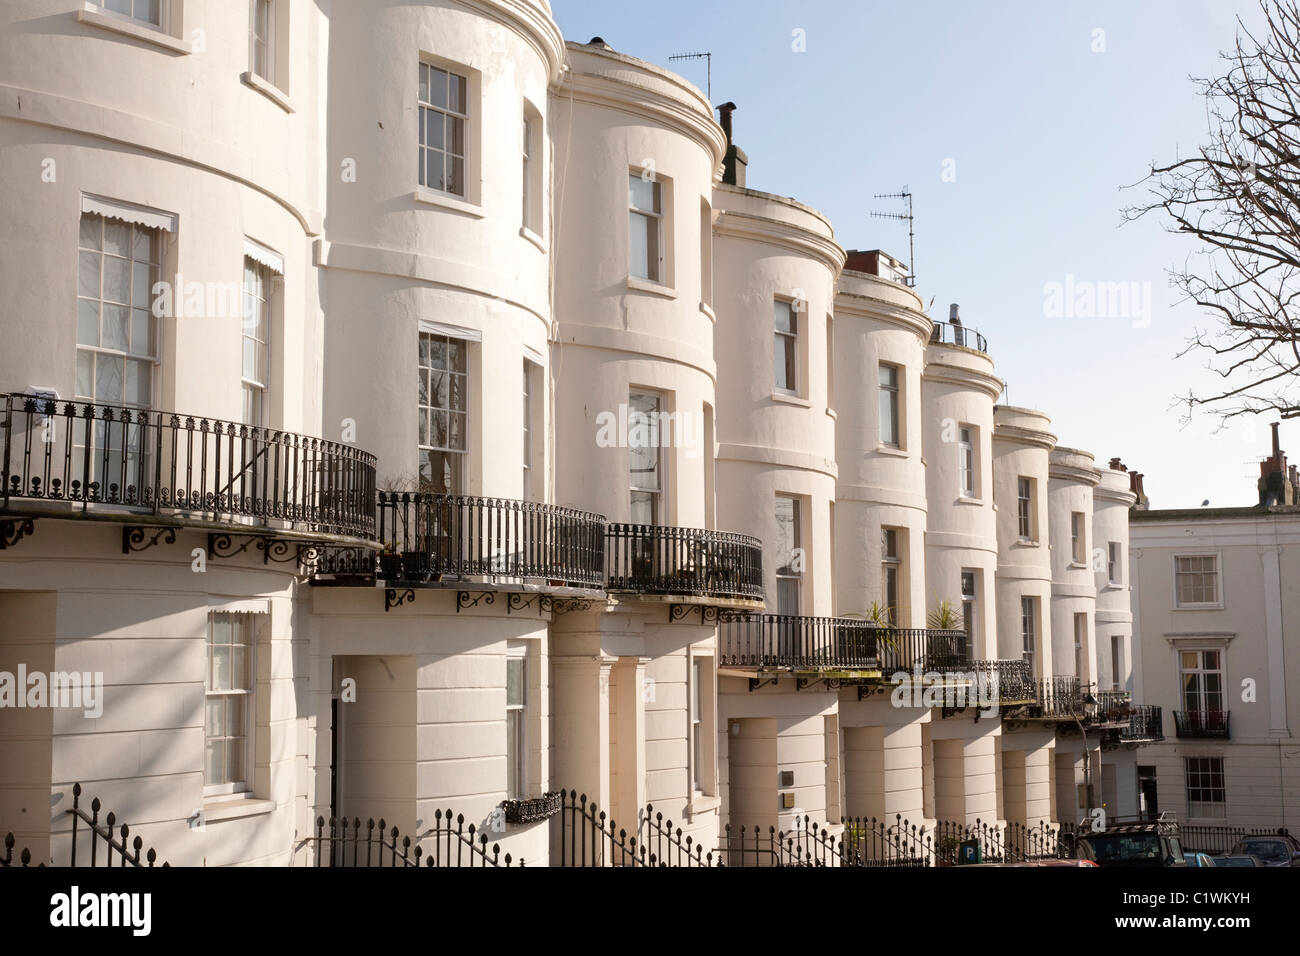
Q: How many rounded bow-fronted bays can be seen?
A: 9